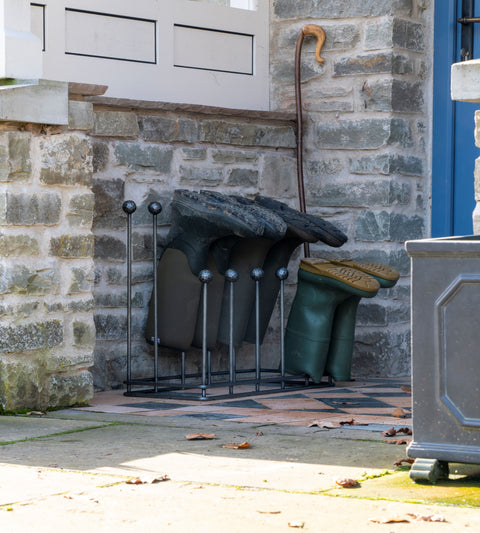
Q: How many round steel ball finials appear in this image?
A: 6